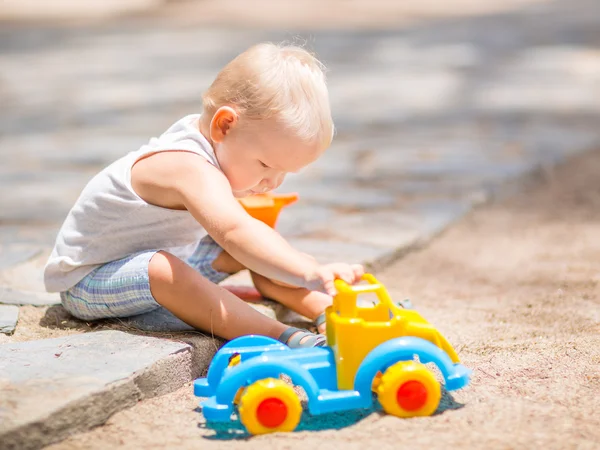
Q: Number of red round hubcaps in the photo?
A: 2